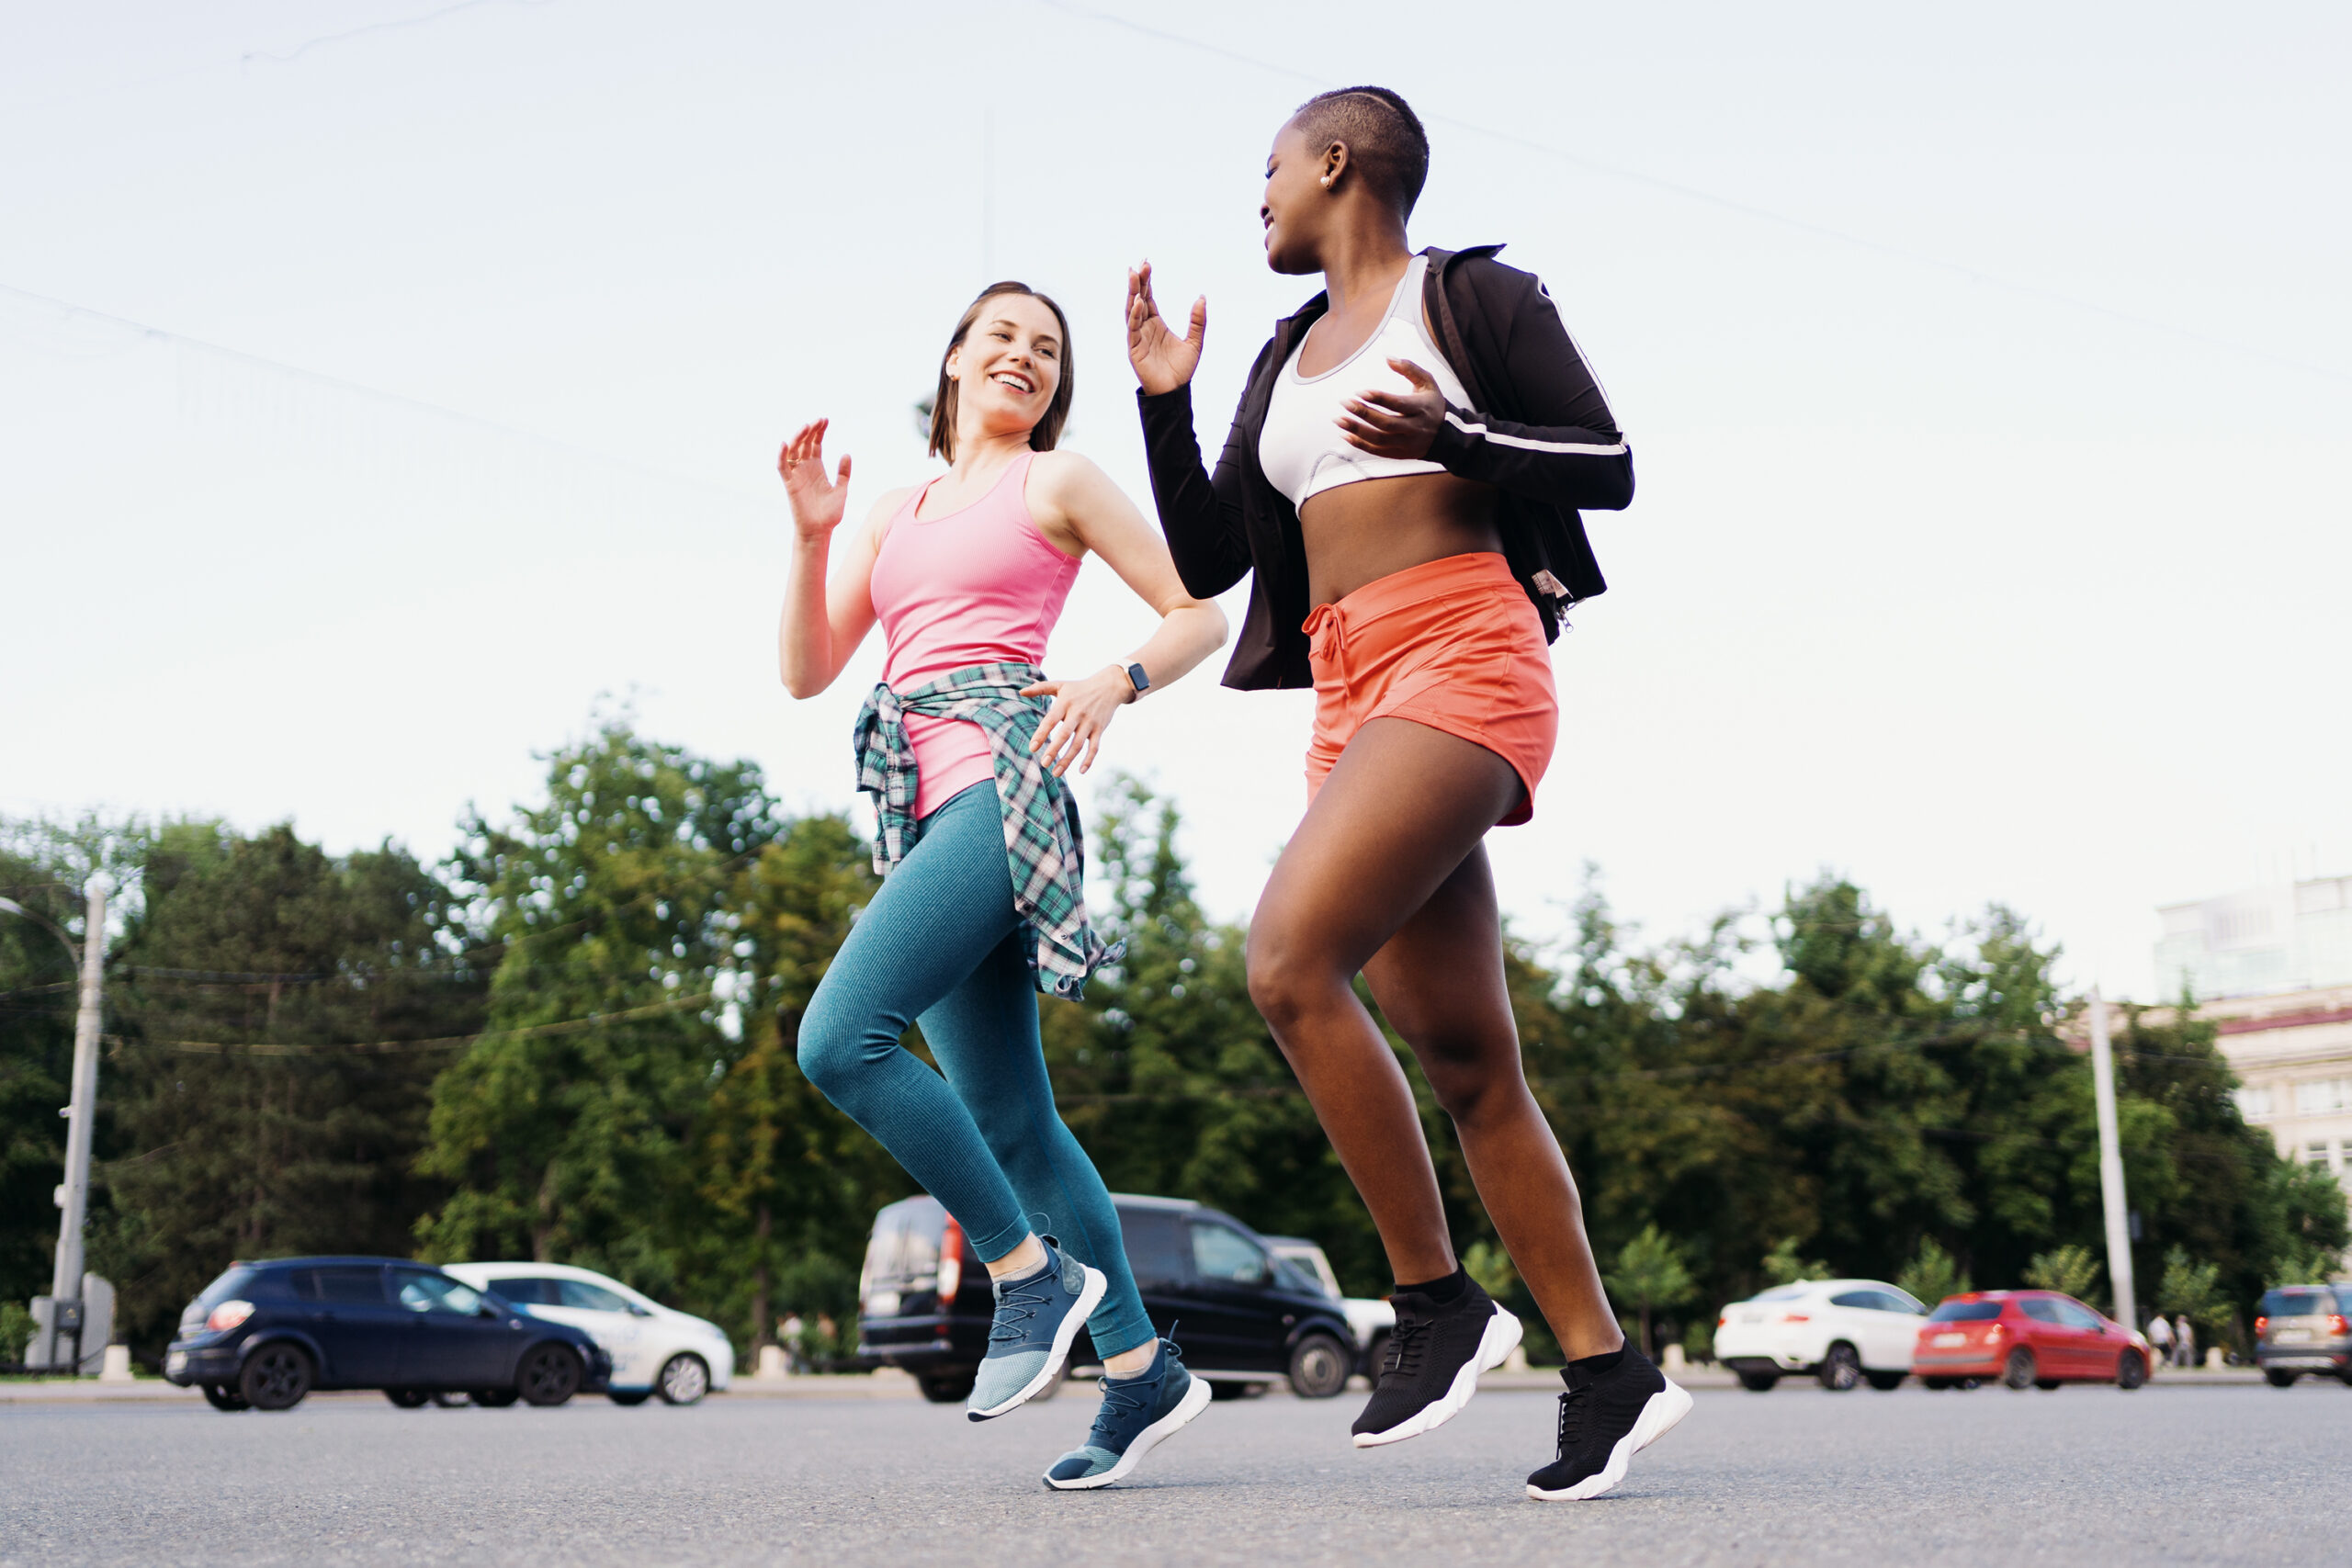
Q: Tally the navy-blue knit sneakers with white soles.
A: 2